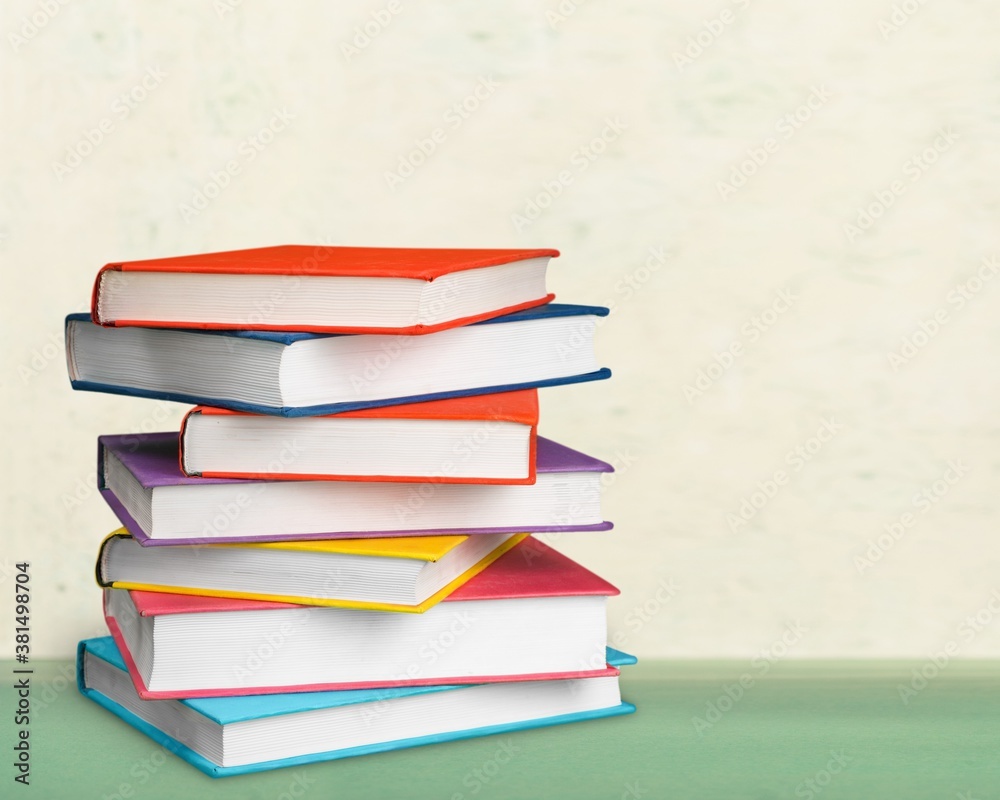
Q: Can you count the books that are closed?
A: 7